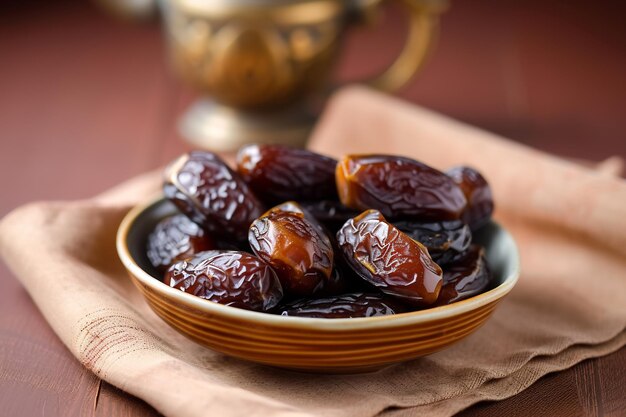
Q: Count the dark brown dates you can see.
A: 12